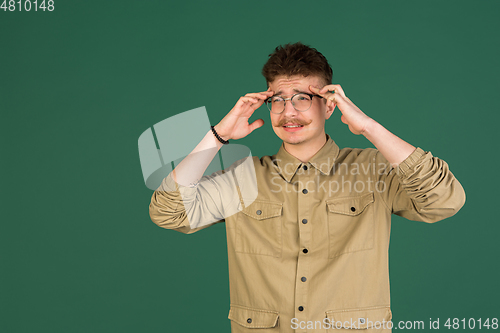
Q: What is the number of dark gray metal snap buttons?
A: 10